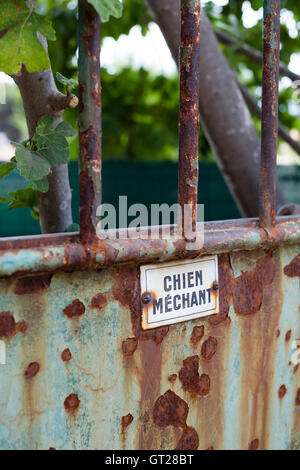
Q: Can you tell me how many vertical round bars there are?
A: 3